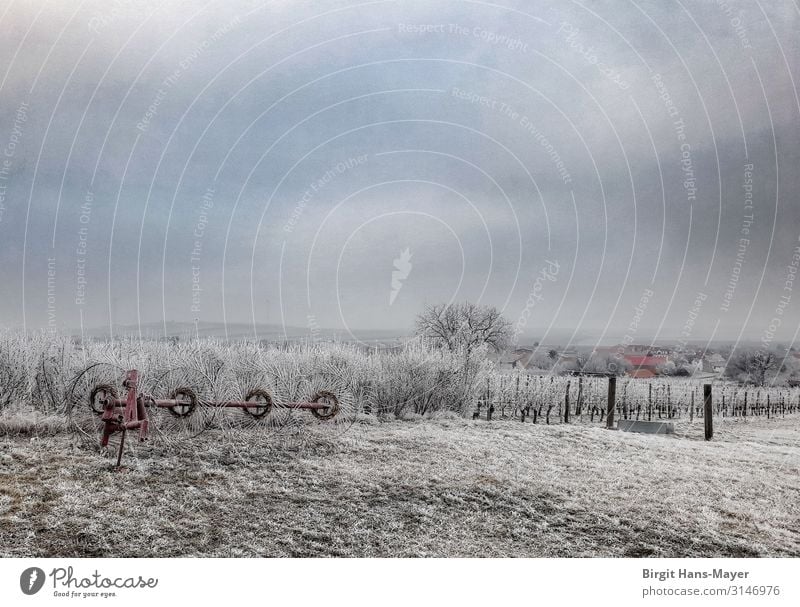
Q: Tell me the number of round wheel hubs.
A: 4